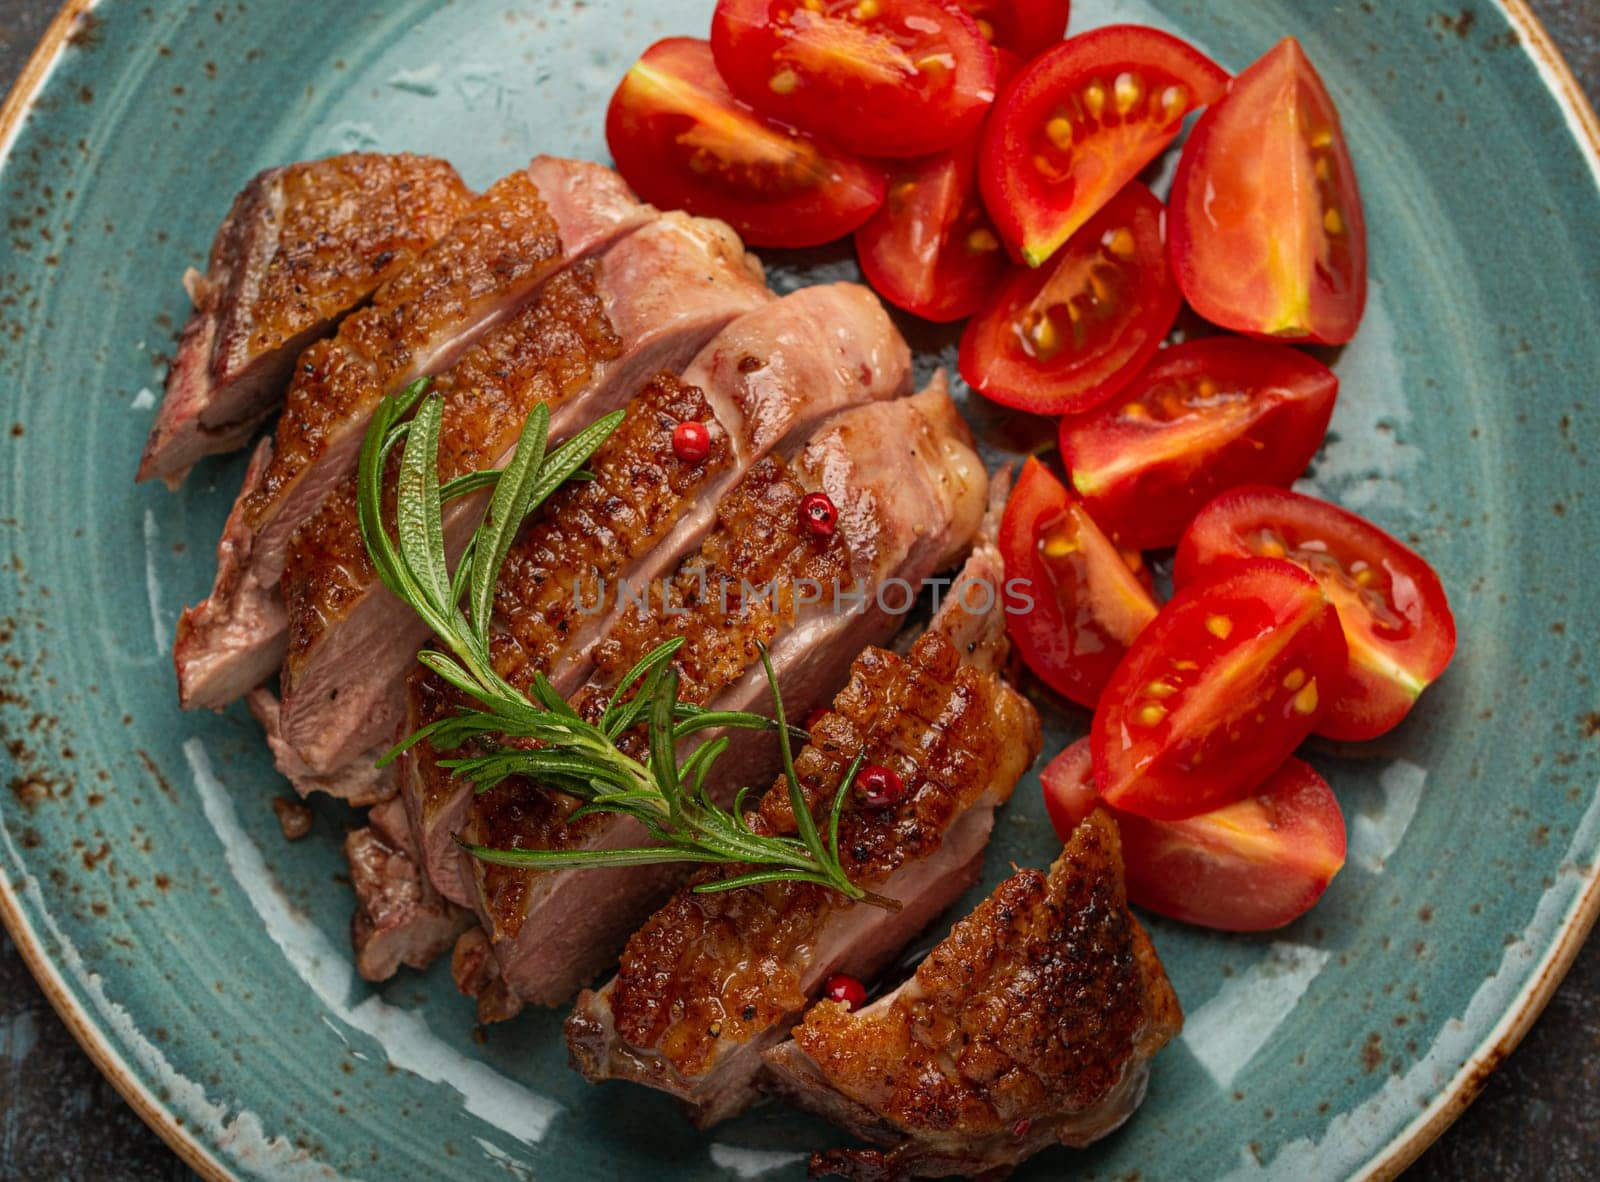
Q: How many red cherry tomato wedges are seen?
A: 12